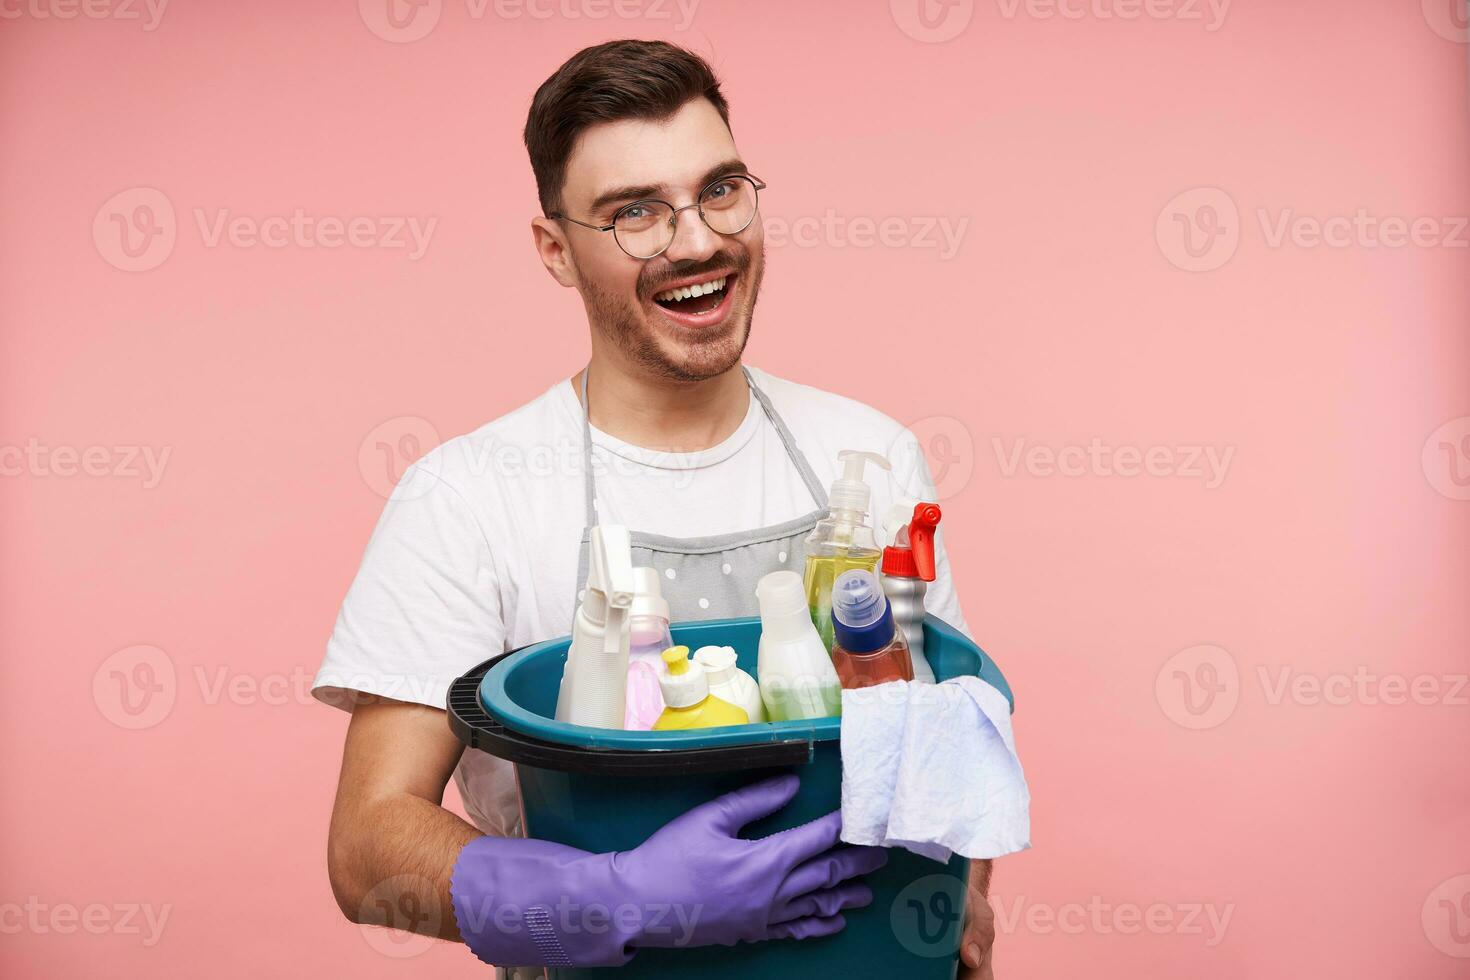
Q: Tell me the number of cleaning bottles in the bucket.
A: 8